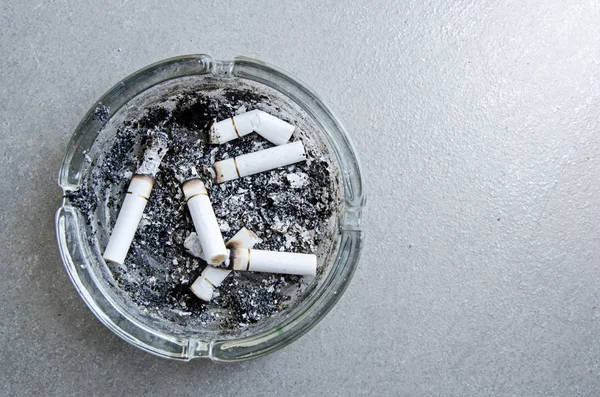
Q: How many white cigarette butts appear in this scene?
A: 6